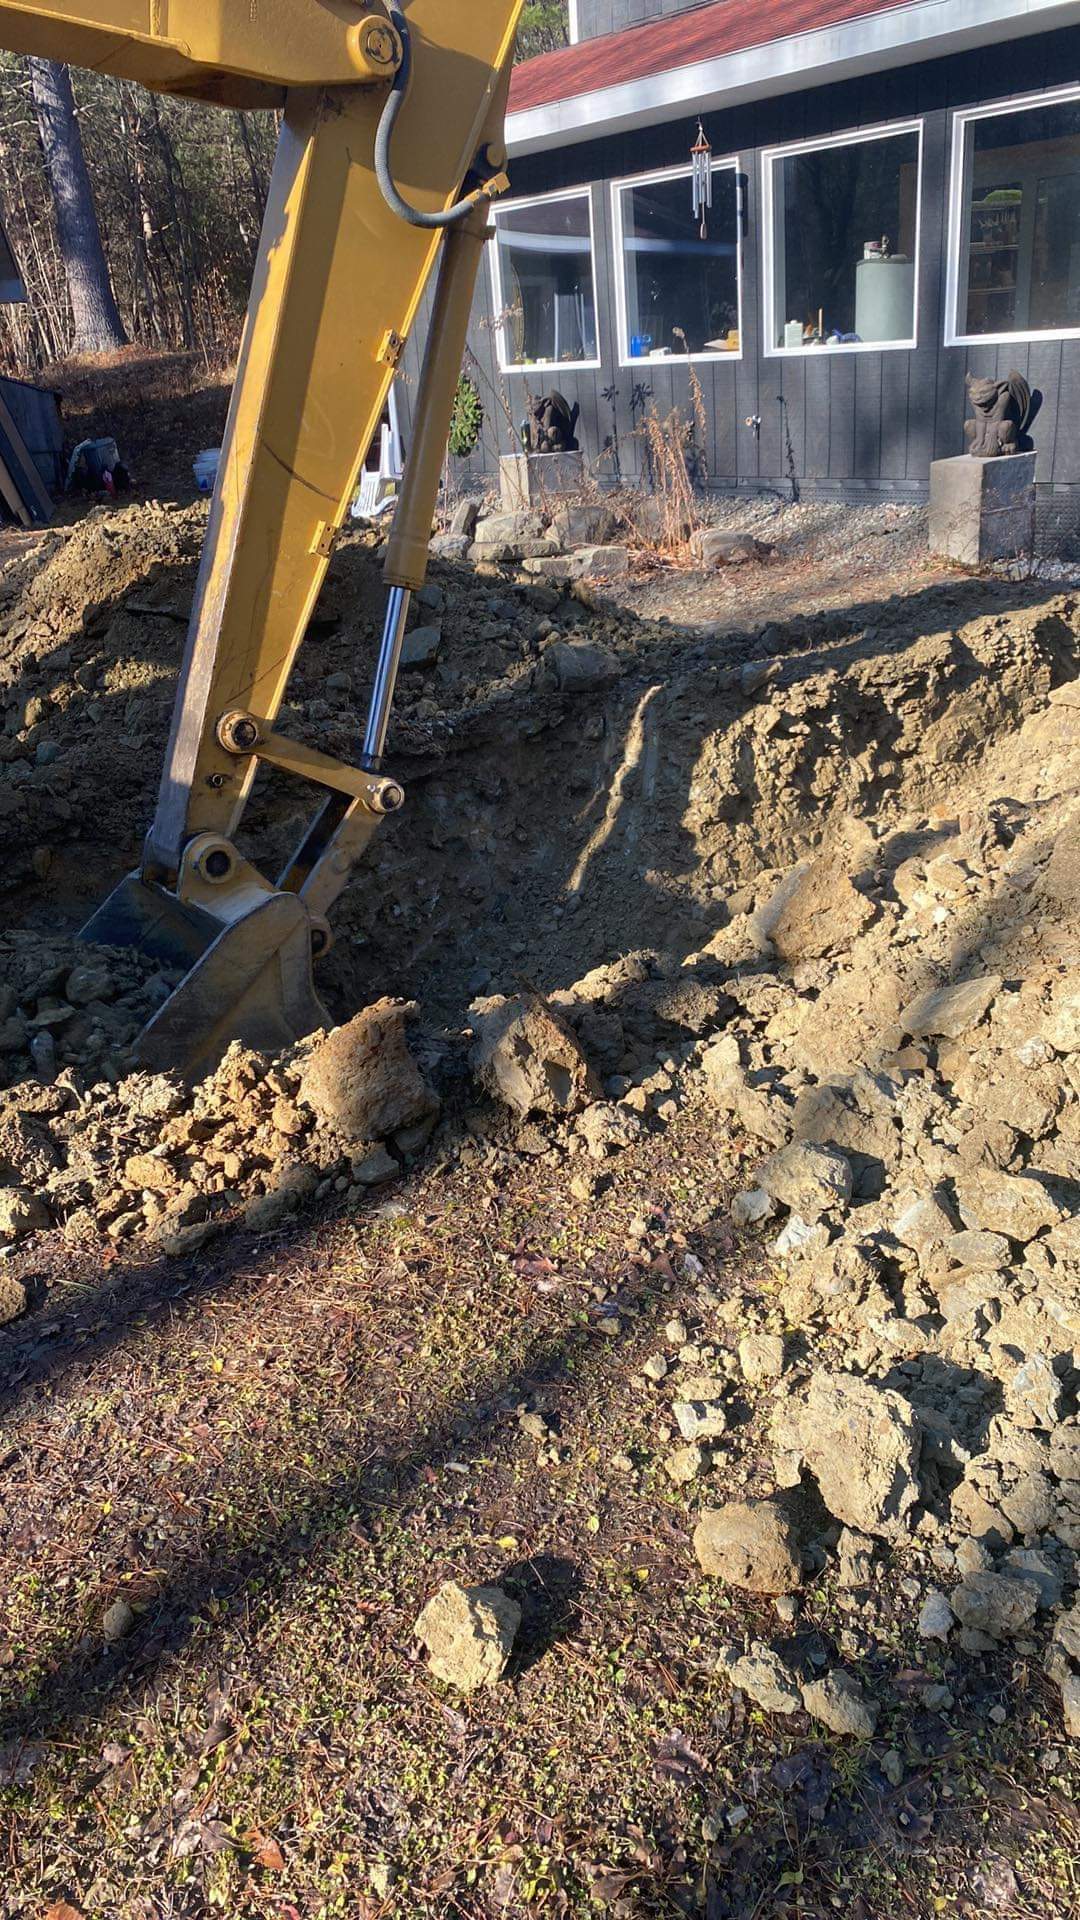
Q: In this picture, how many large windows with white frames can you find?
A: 4